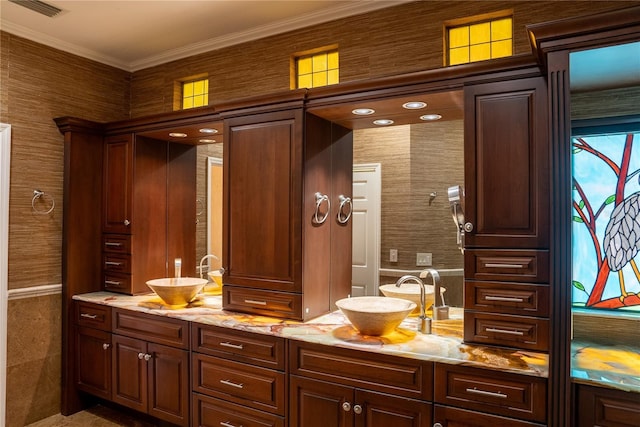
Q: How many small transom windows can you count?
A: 3